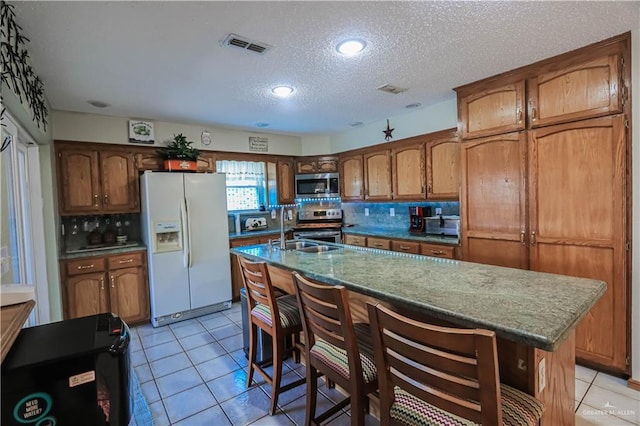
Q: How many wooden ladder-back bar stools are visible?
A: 3